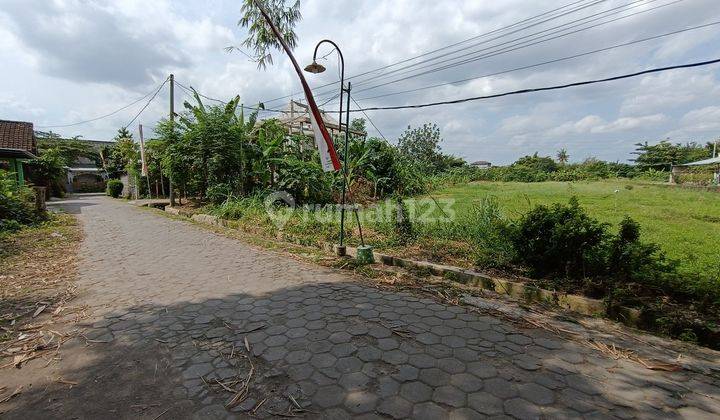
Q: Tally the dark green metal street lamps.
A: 1